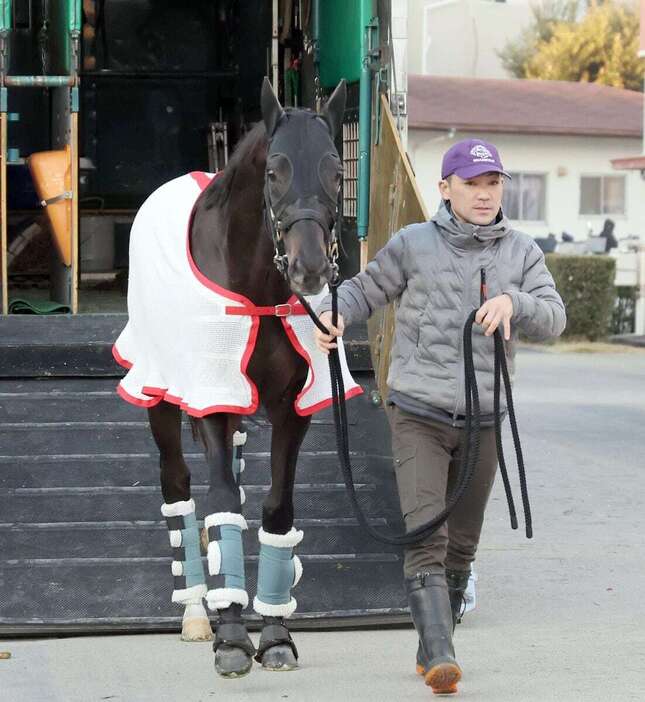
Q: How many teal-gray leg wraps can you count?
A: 4